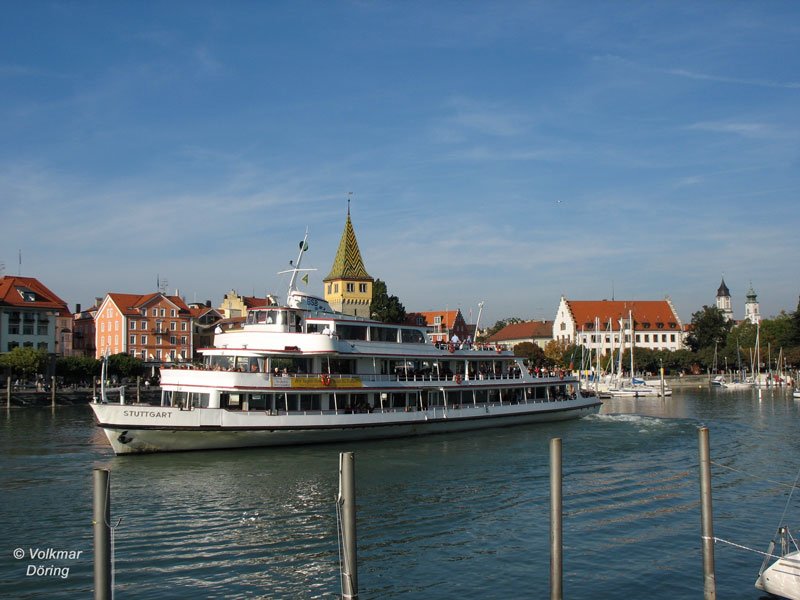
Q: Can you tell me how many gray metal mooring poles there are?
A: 4